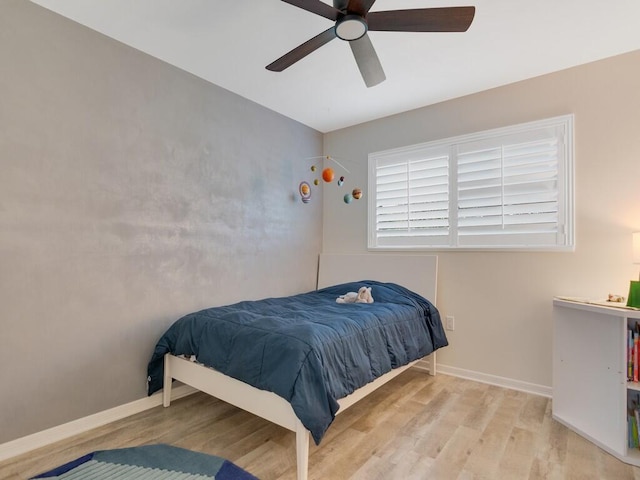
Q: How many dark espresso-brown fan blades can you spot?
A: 4